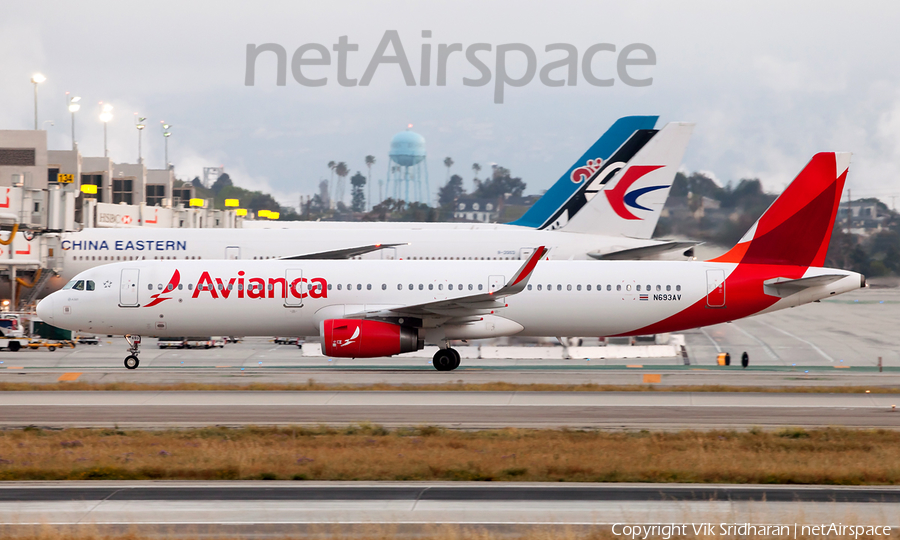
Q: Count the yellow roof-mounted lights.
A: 6